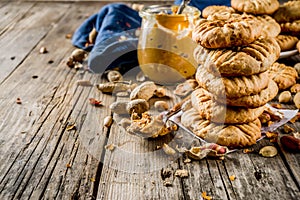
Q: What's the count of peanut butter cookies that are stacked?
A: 6